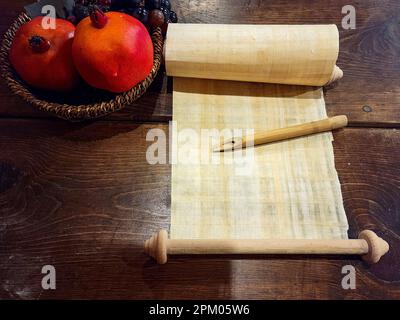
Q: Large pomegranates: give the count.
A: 2